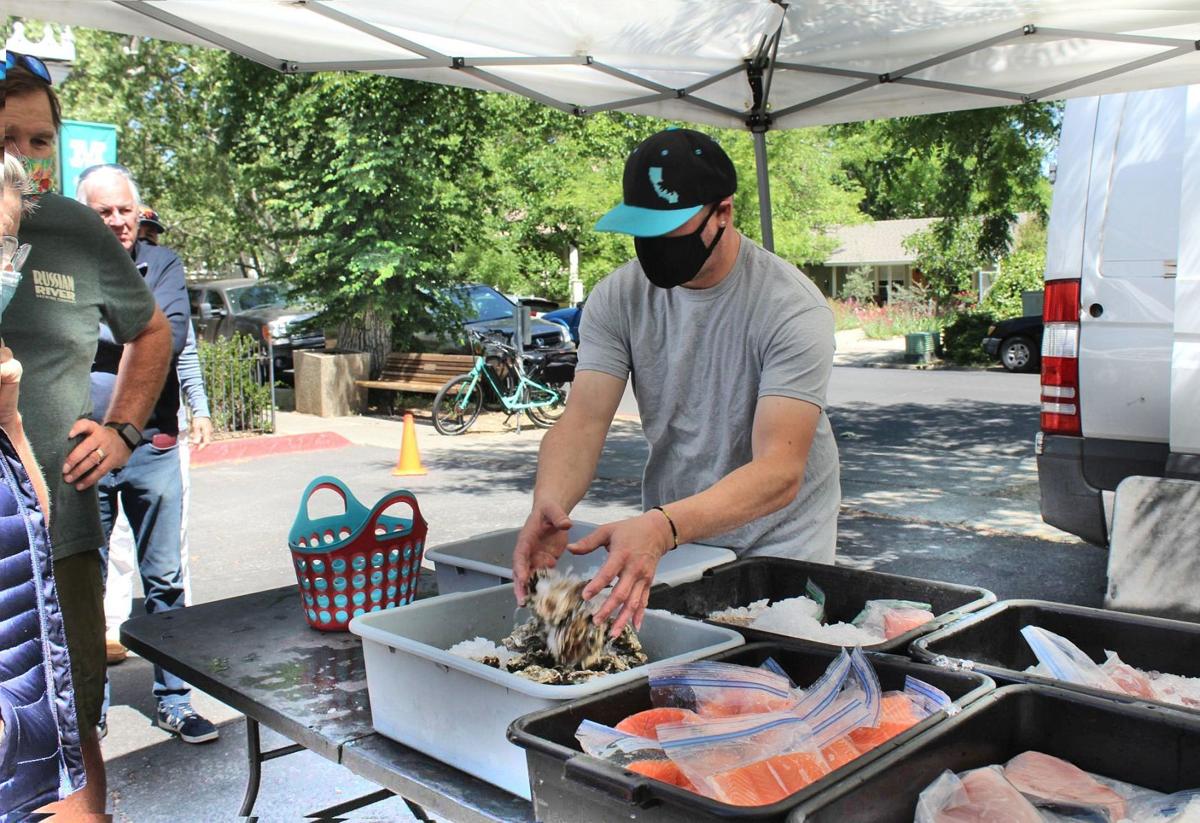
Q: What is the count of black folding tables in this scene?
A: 1